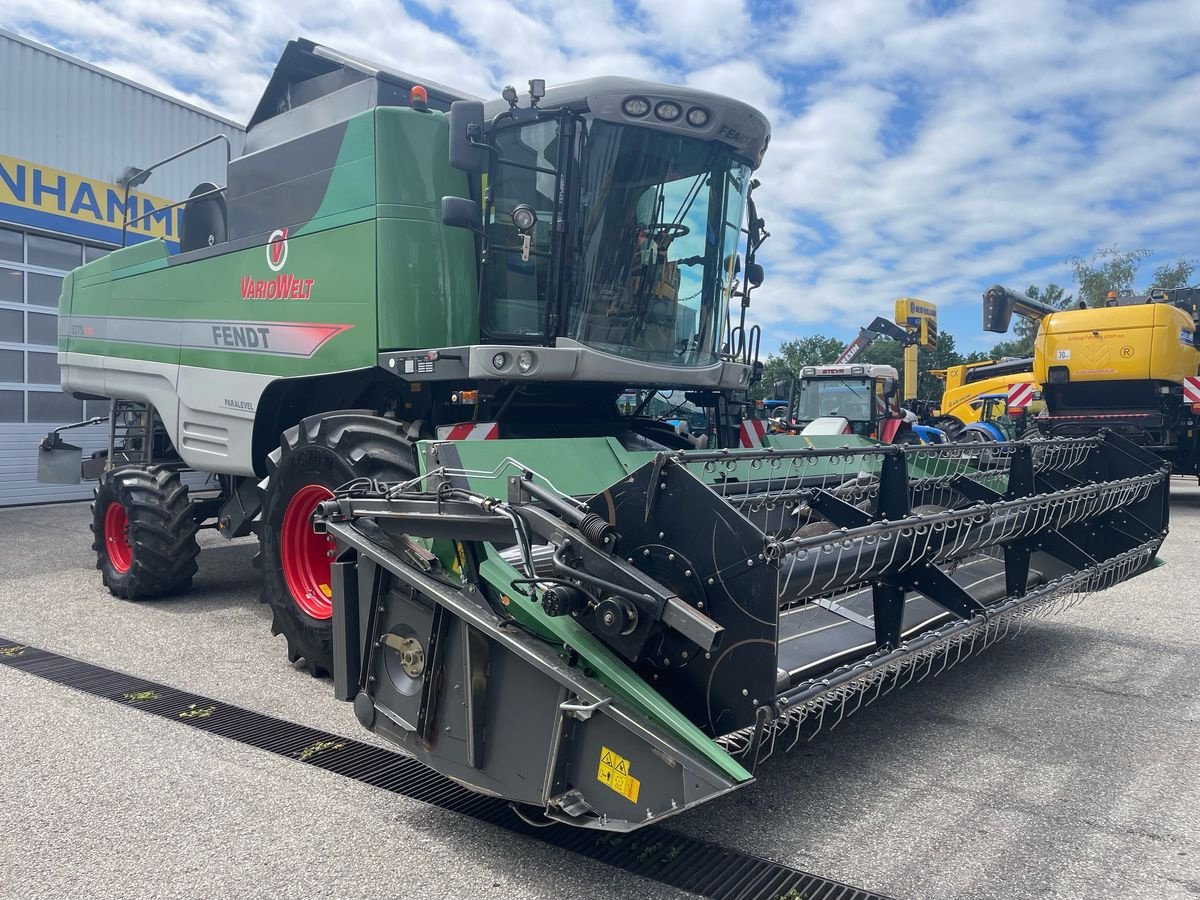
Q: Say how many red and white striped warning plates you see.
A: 4